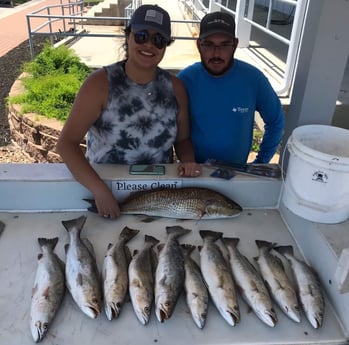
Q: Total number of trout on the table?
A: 10